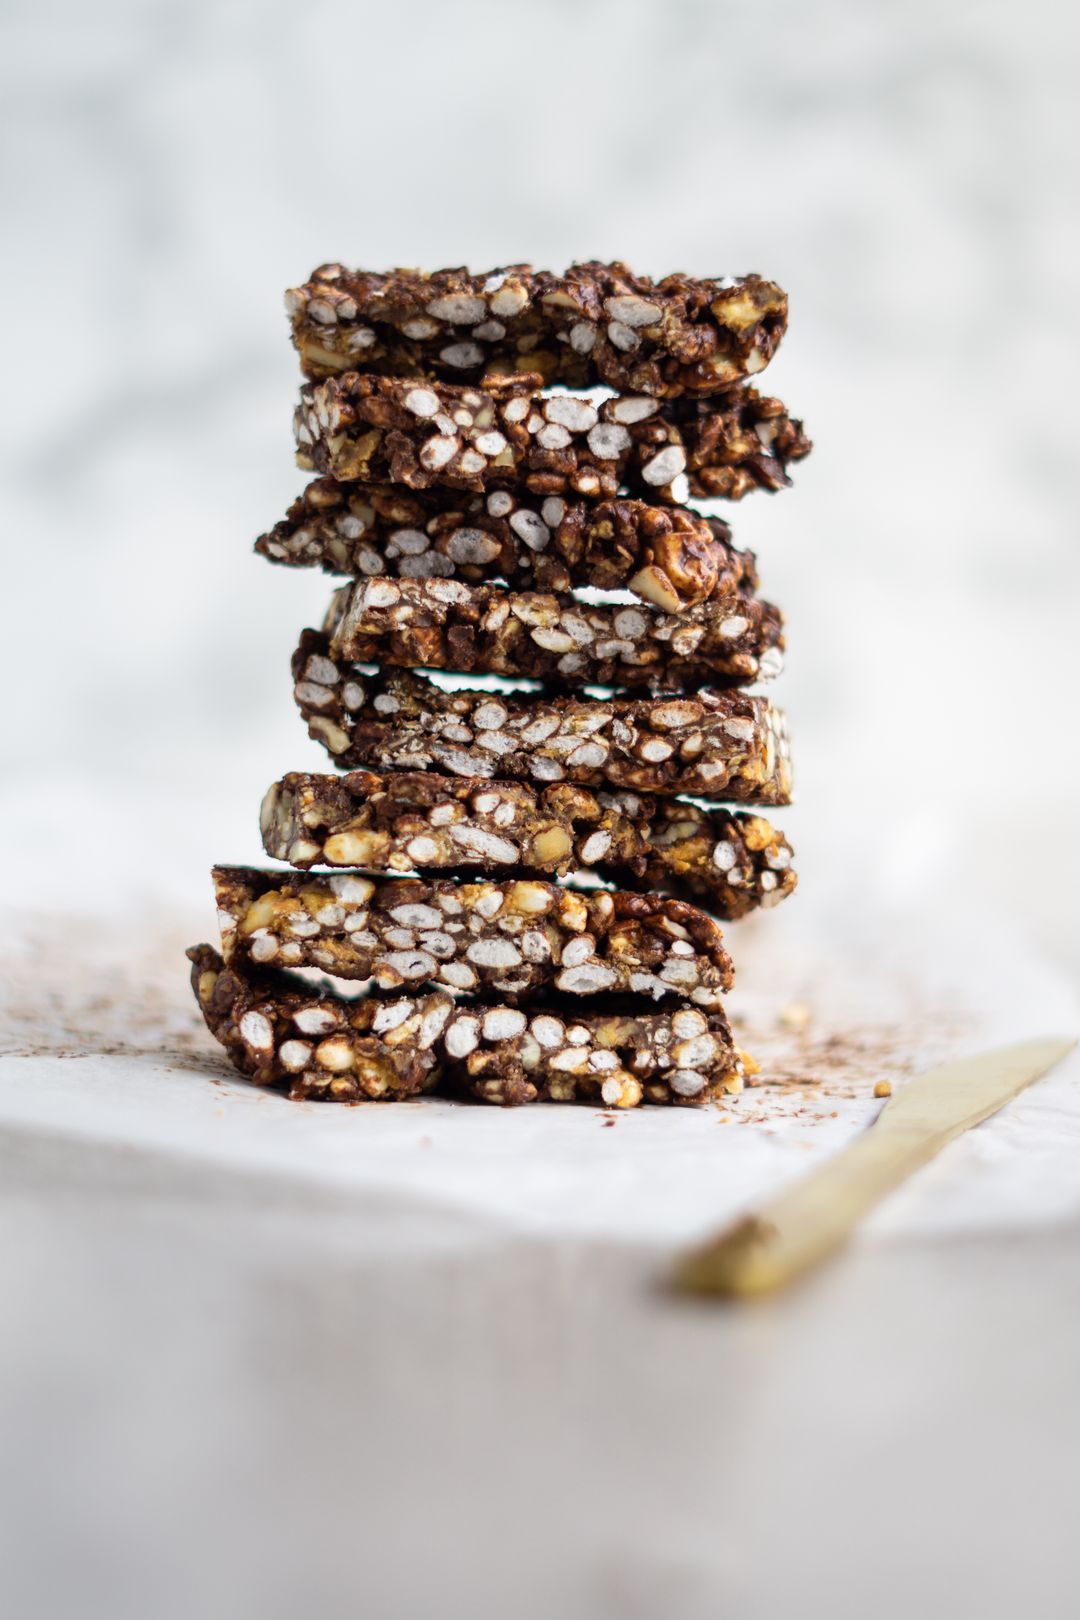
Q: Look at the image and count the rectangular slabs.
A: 8